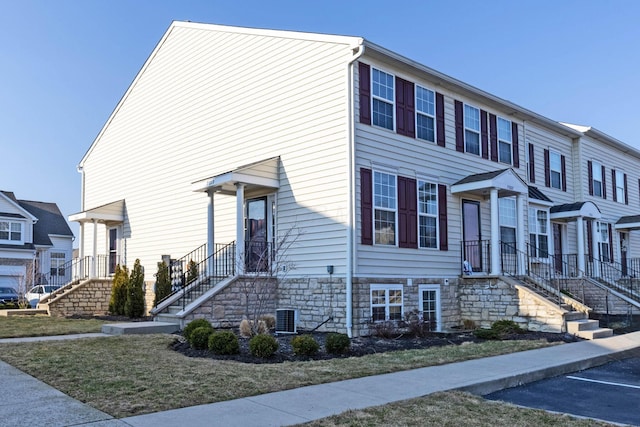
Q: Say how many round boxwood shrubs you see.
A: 6